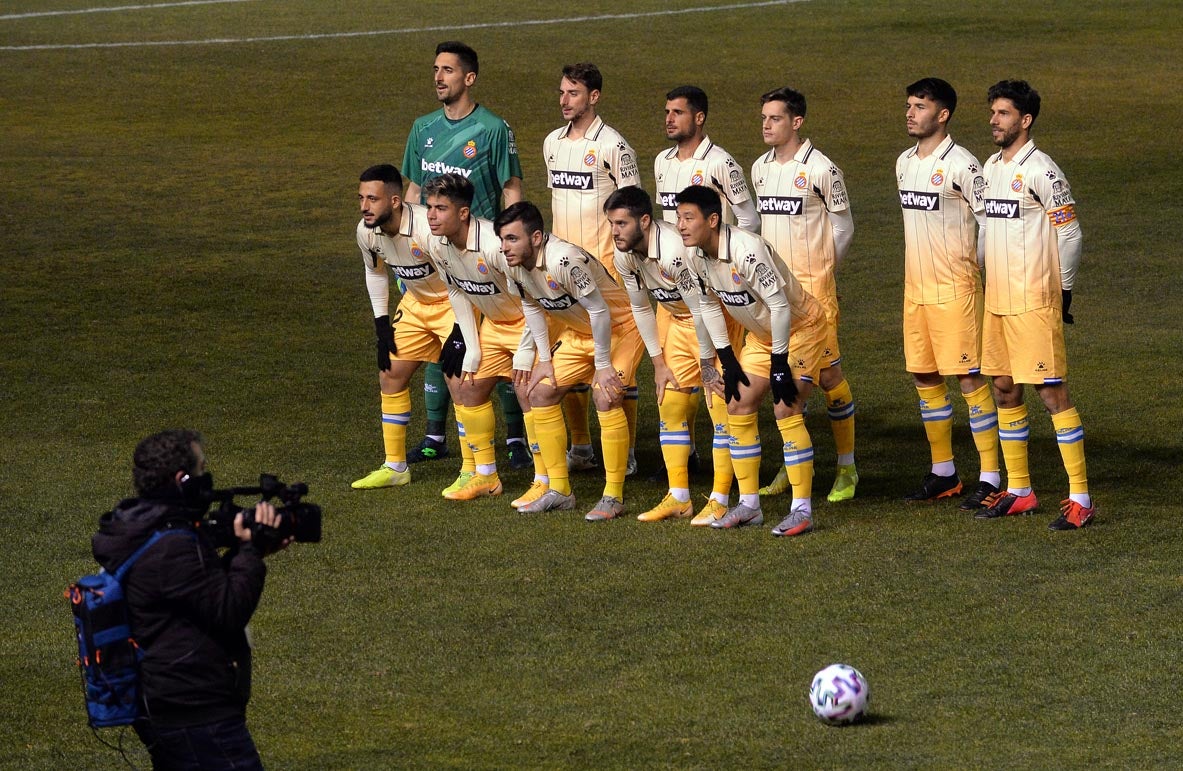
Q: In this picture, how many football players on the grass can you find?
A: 11